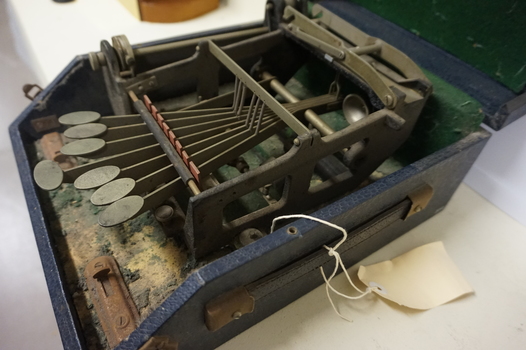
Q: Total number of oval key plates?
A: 7